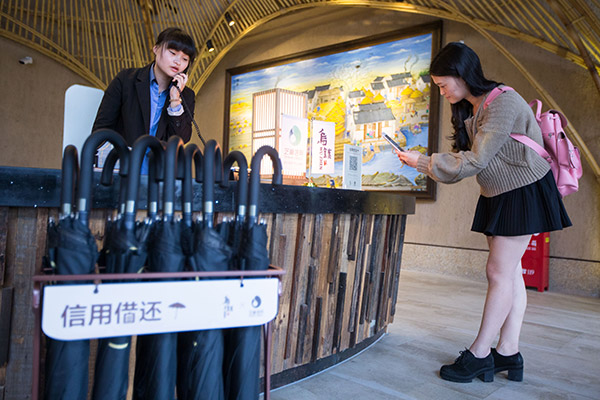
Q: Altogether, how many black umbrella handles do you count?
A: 10